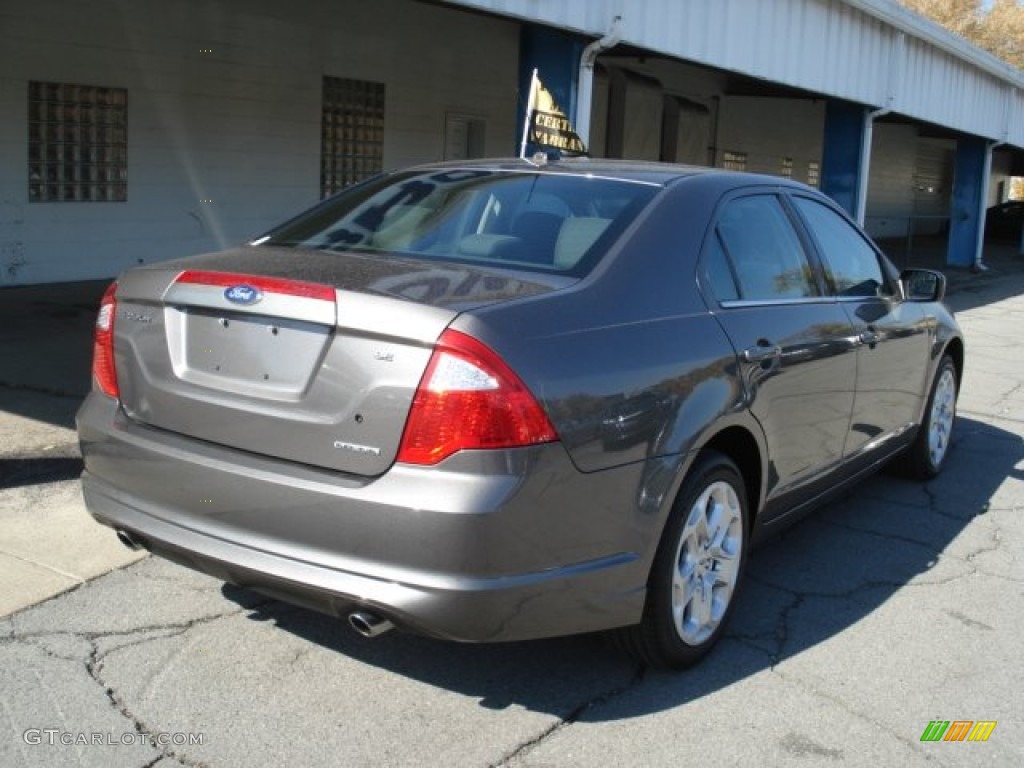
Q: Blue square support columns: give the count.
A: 3